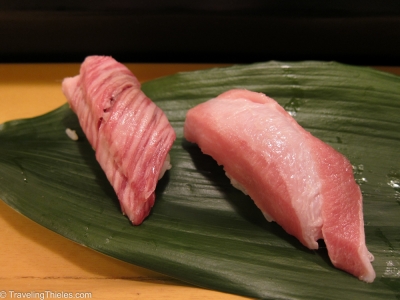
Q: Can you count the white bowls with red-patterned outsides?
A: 0